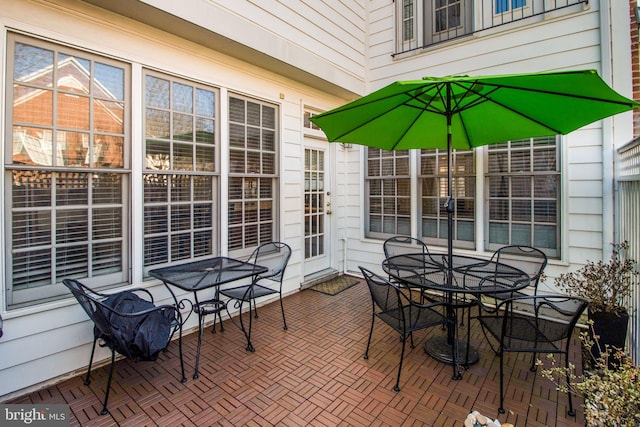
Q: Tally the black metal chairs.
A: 6